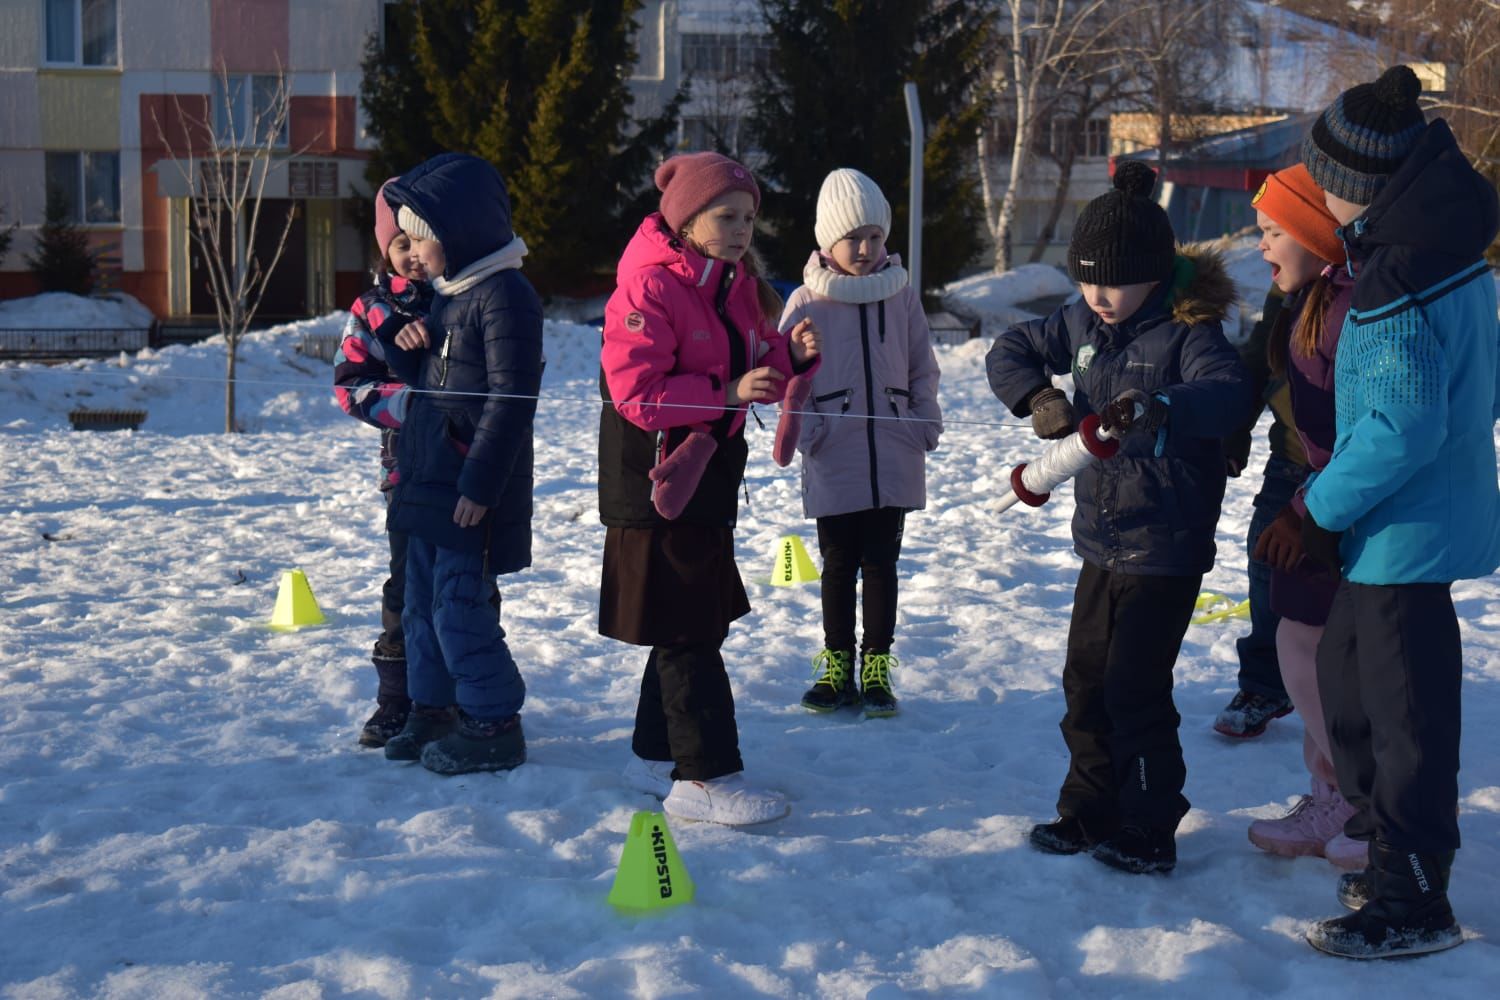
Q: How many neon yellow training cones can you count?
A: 3